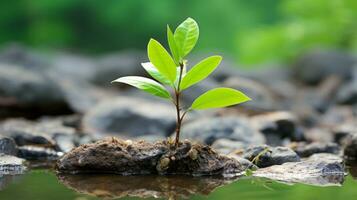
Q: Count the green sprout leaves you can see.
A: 7